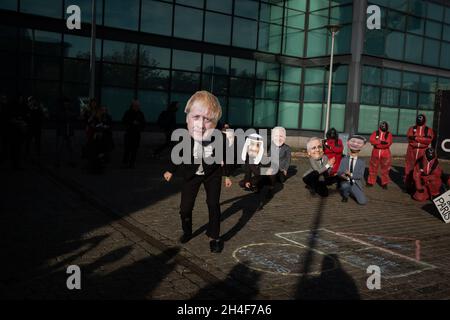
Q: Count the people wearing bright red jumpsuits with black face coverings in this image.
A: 4